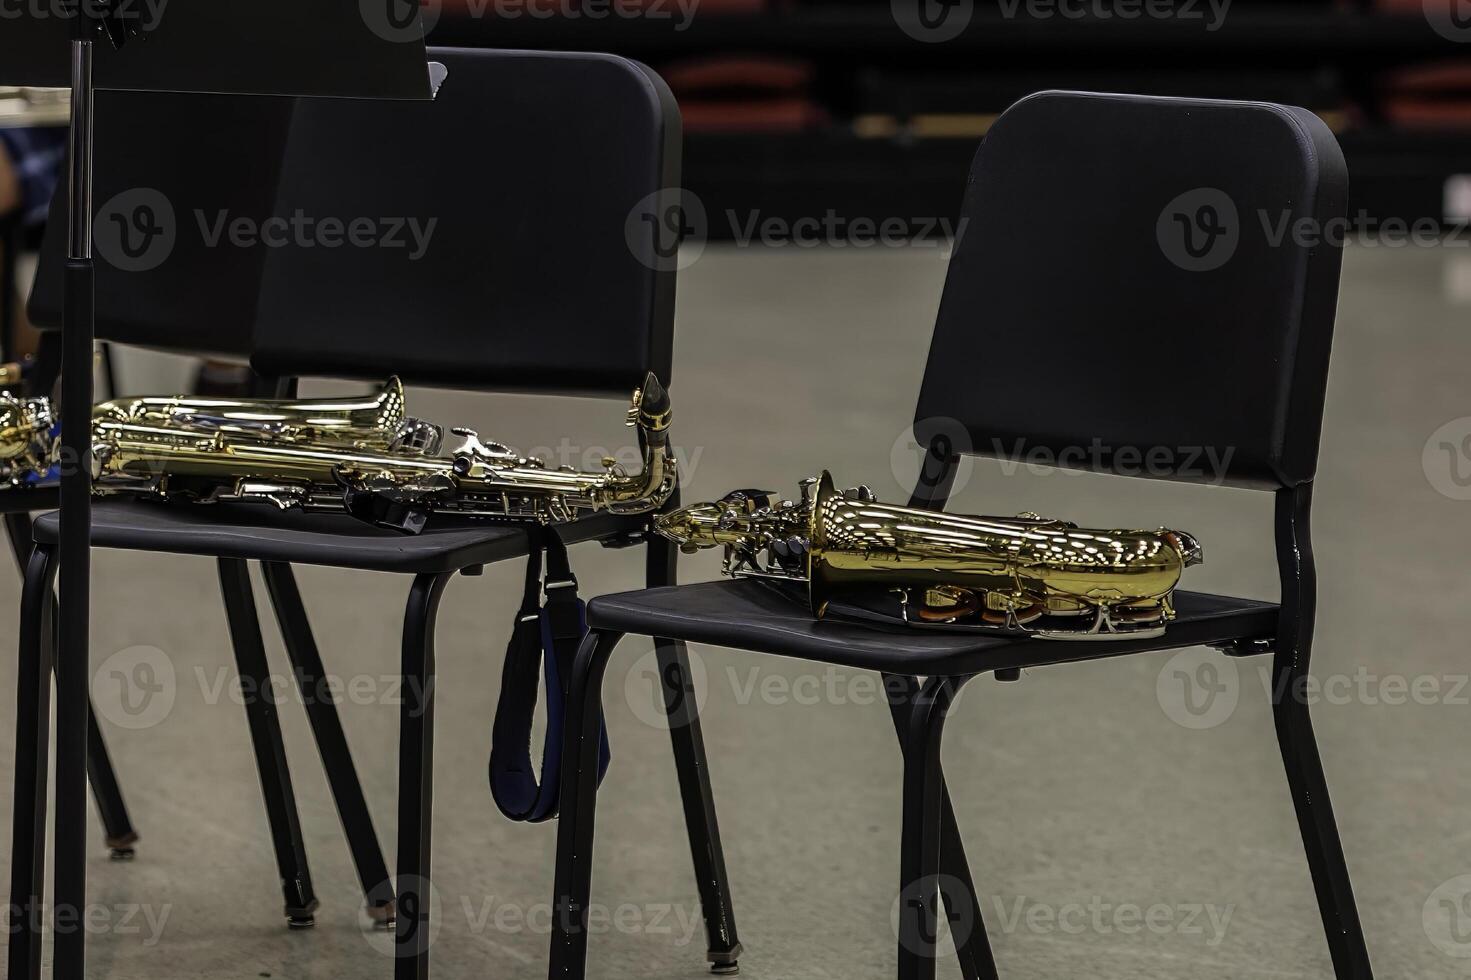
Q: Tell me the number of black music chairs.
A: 3